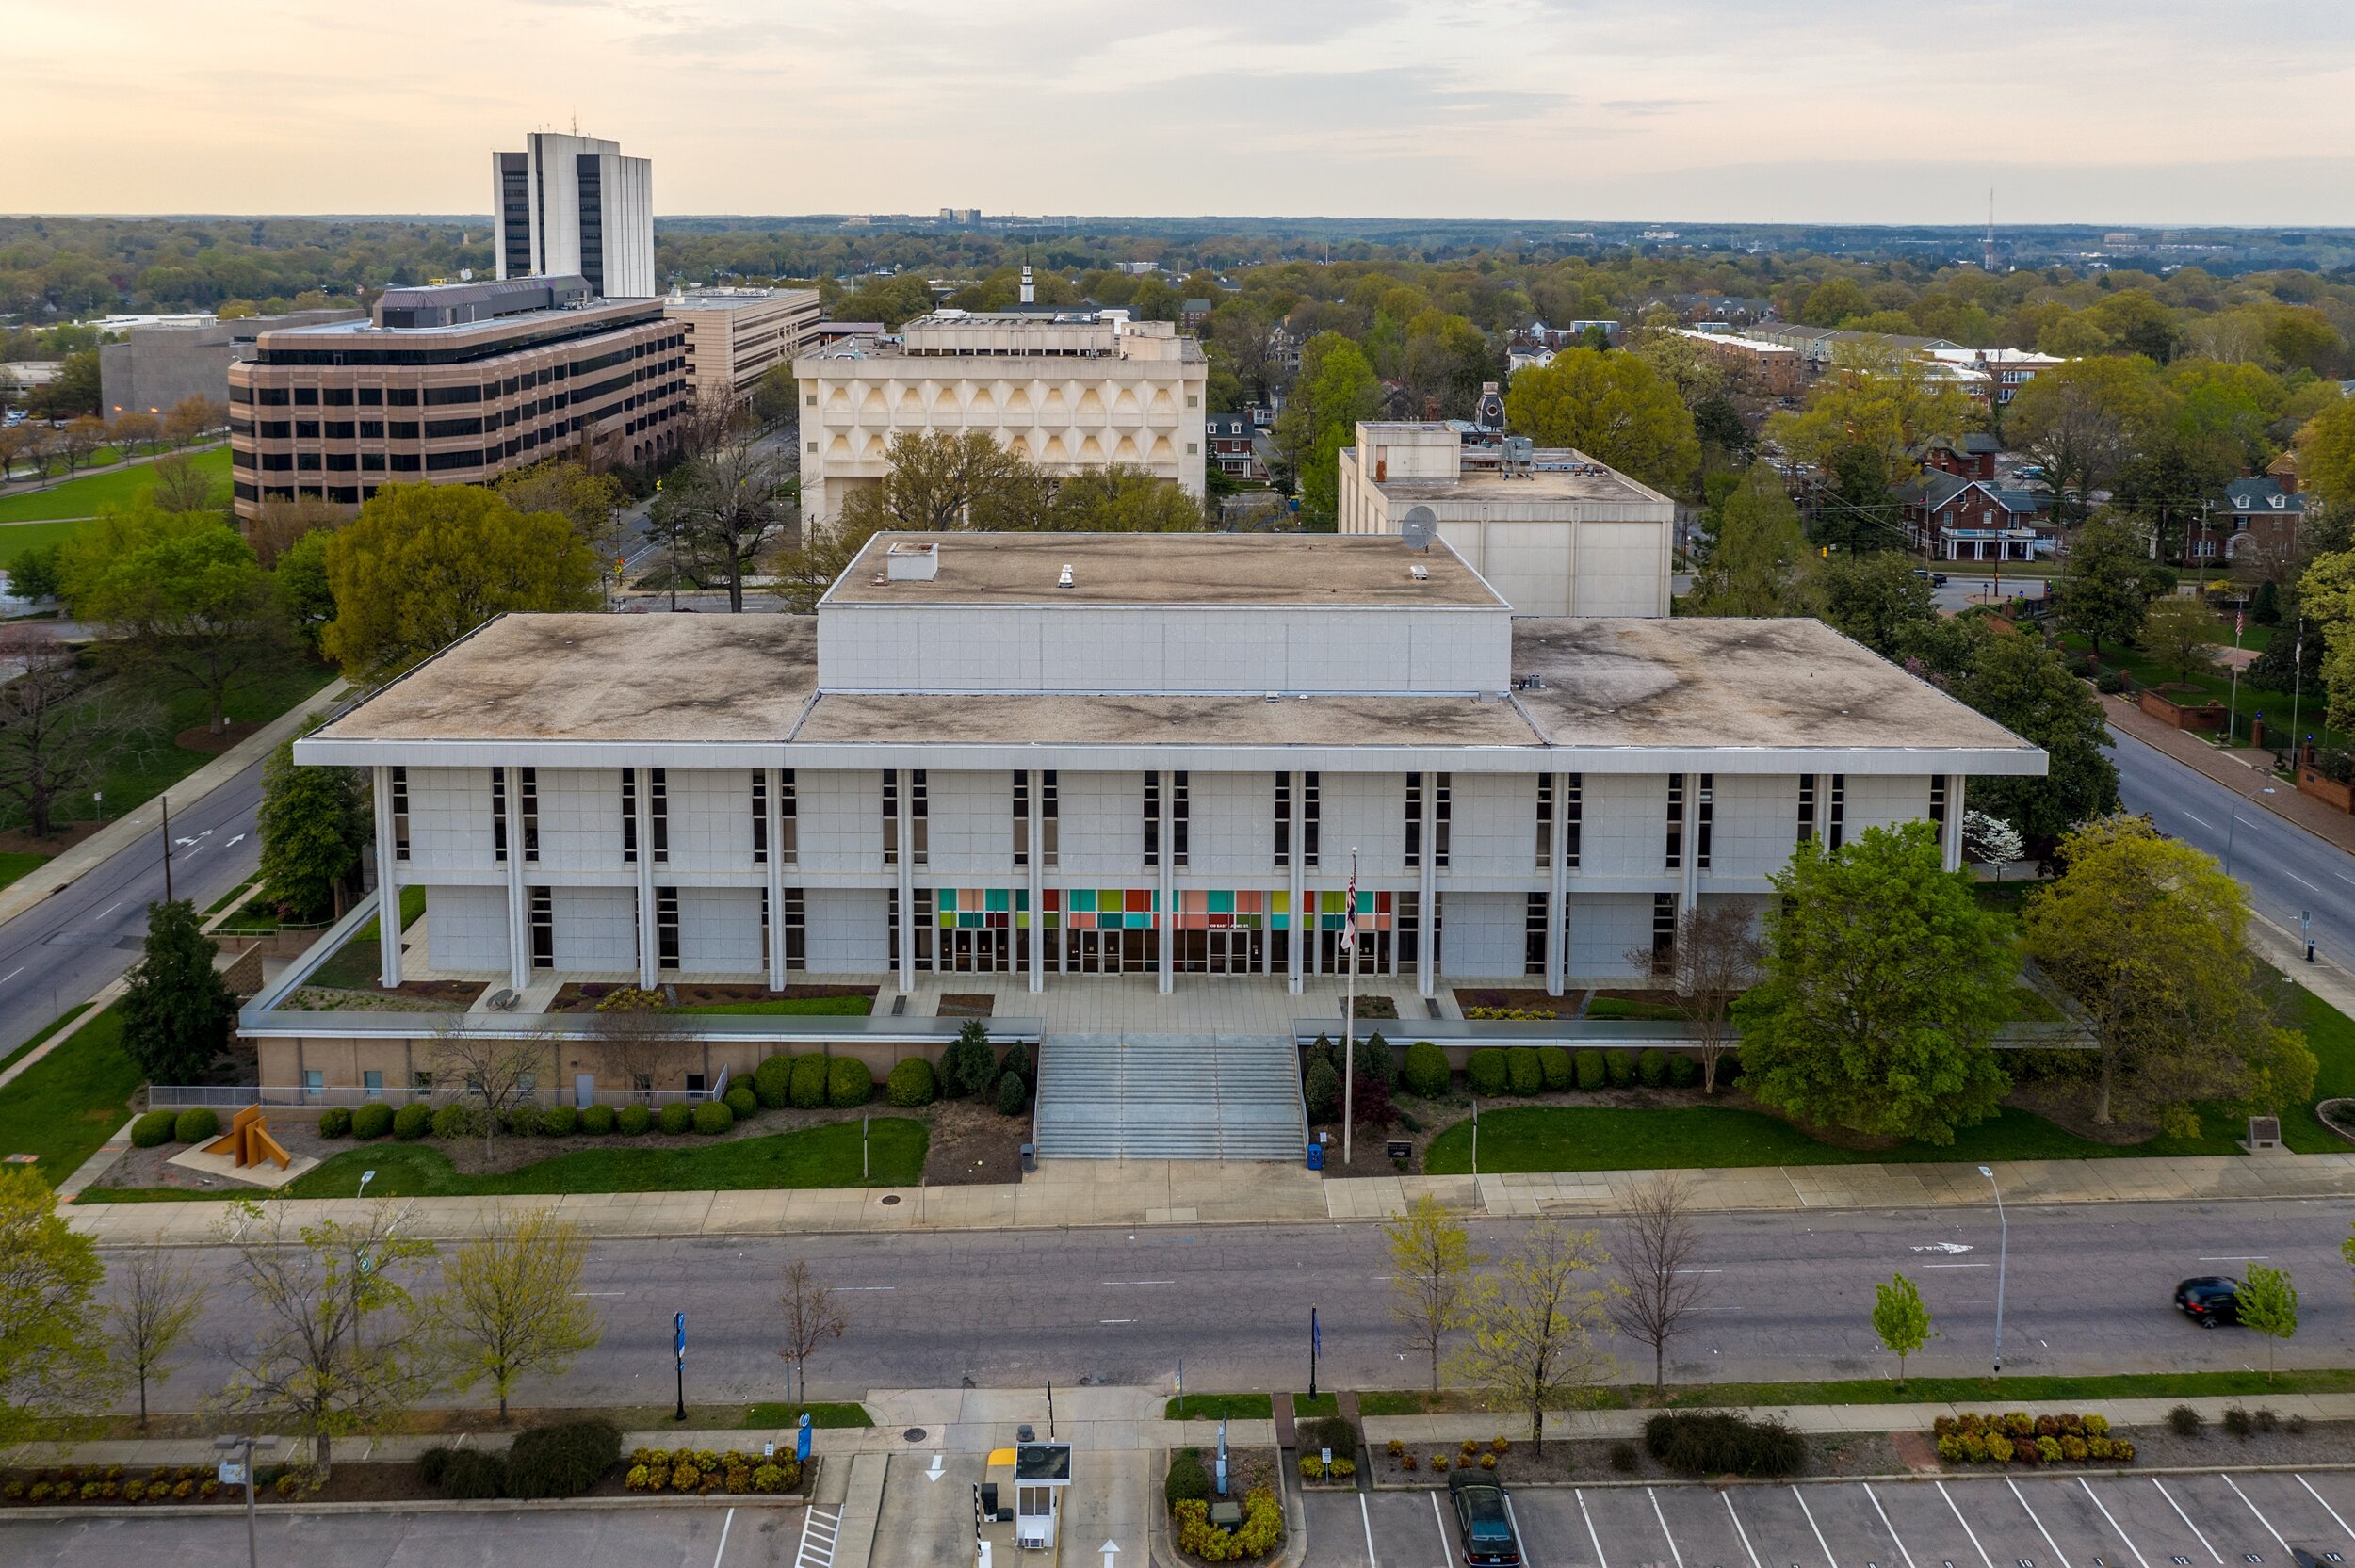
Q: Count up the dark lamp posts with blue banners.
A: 2